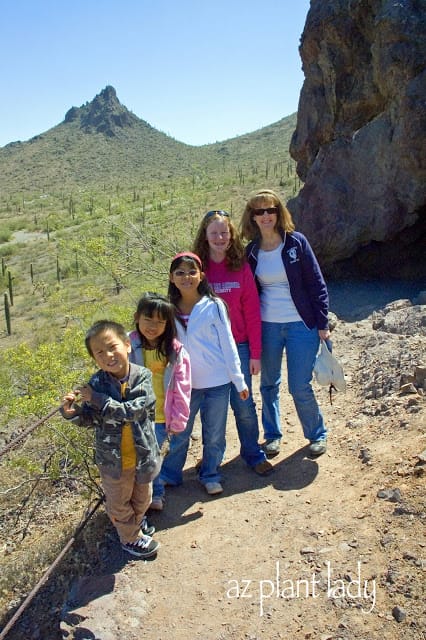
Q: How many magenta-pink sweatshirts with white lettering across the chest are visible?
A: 1